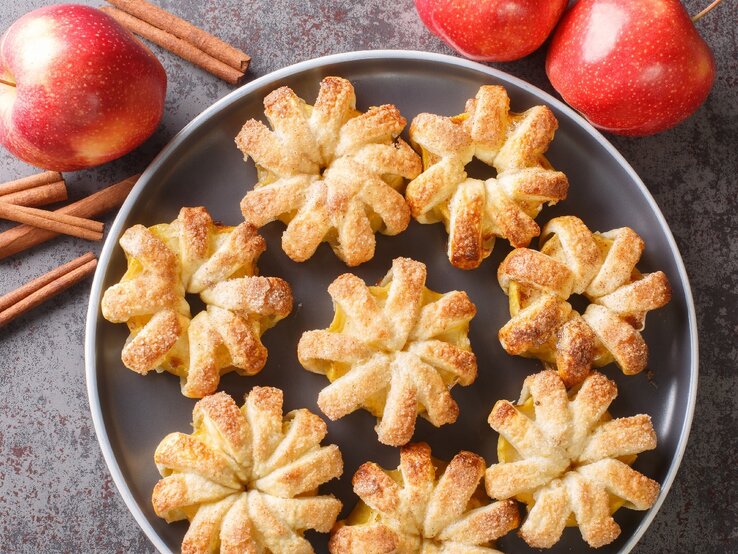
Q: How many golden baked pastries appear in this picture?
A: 8